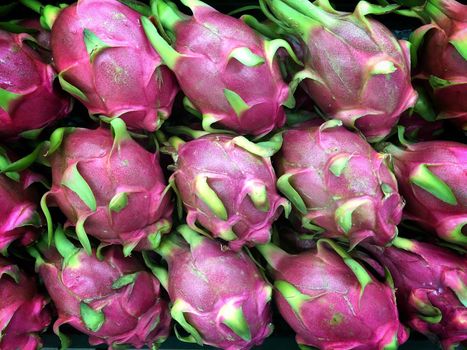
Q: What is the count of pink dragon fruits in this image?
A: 15